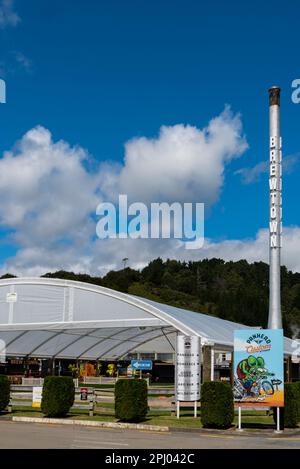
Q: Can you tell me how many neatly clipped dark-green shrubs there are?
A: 5